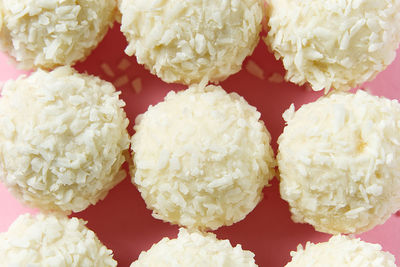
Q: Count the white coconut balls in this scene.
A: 9